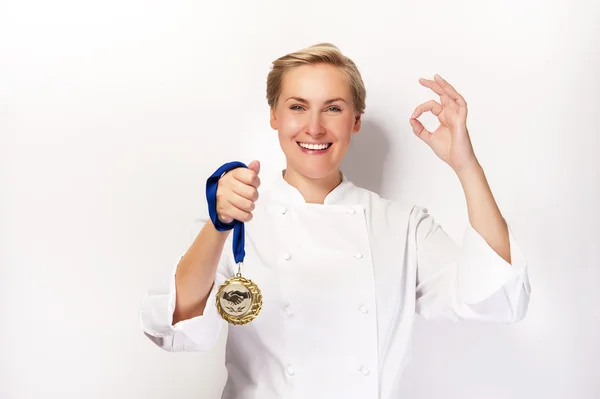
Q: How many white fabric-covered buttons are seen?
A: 8